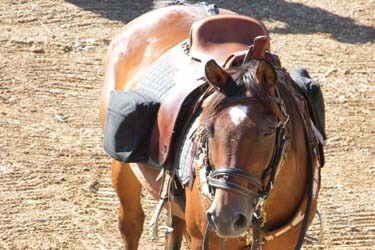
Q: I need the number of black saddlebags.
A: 2